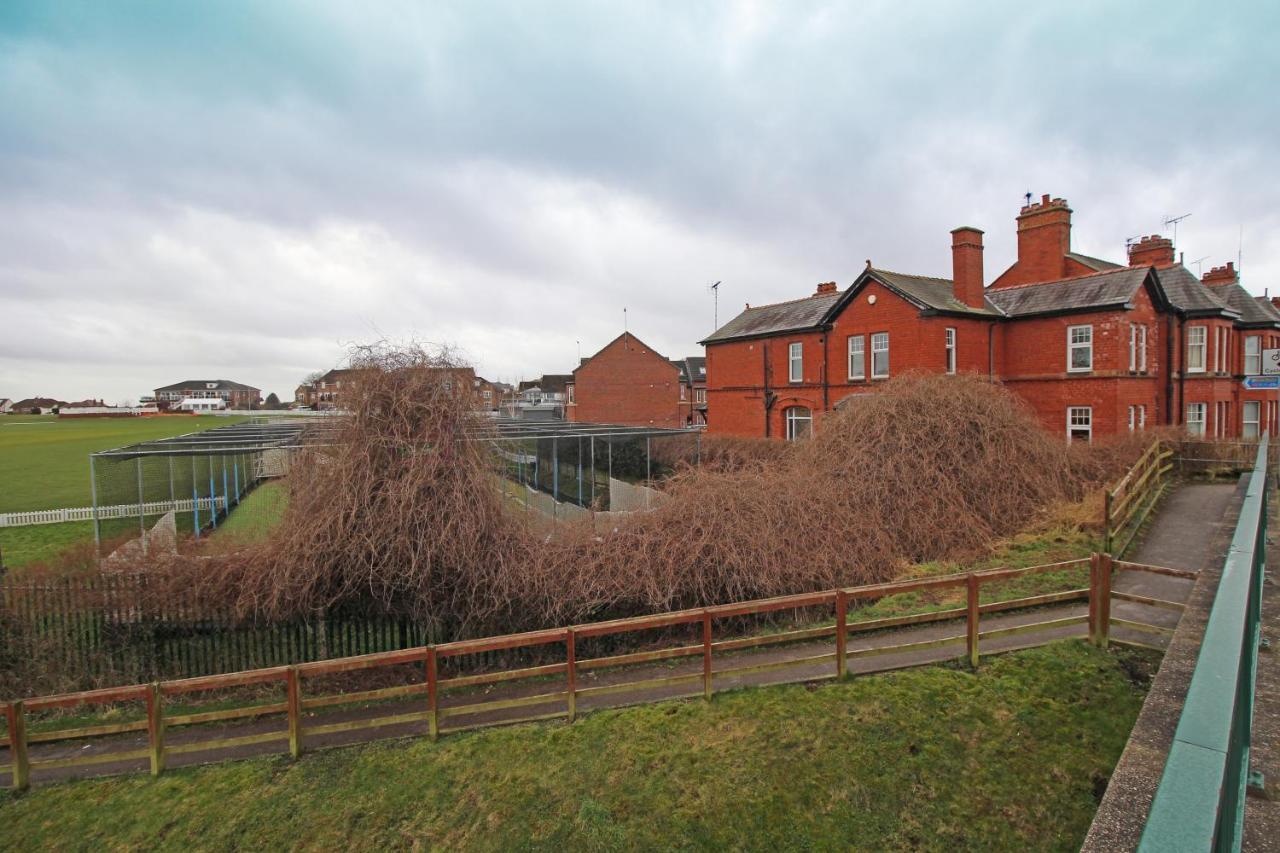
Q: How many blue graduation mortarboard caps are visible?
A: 0